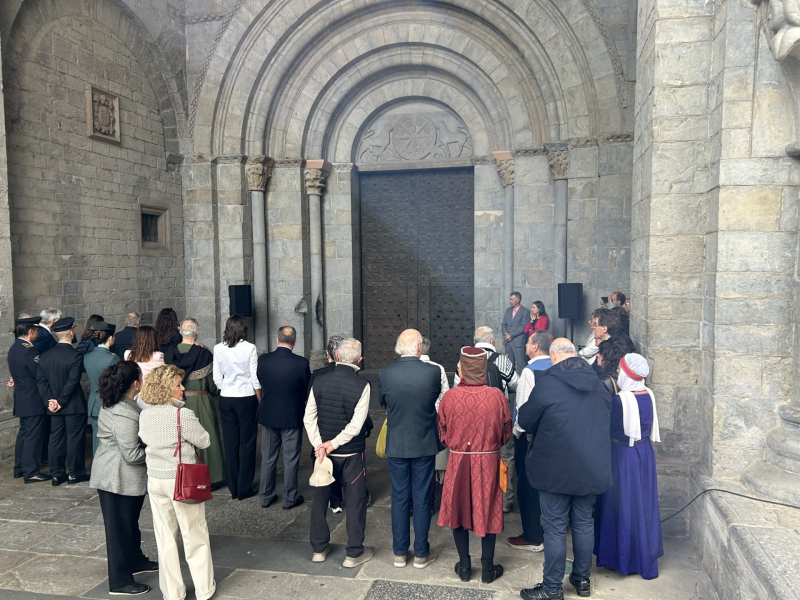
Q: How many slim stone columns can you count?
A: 4